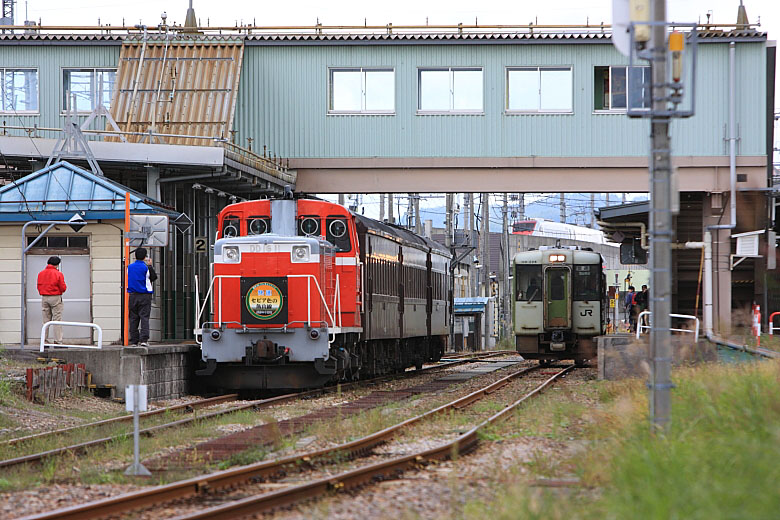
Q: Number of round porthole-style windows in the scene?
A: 4